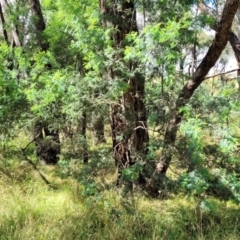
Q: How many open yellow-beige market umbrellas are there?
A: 0